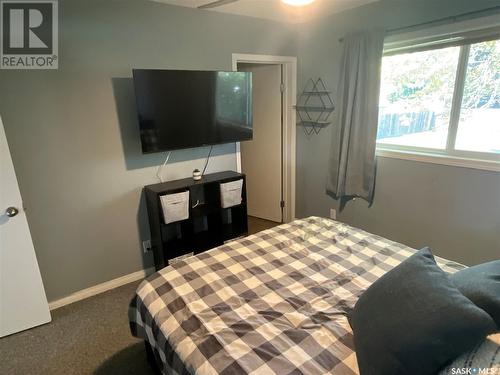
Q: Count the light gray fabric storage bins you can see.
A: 2